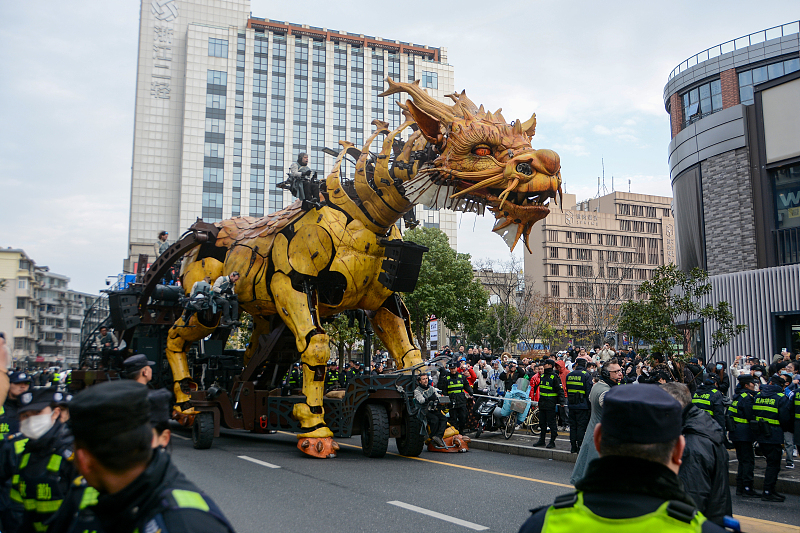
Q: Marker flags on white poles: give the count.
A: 0